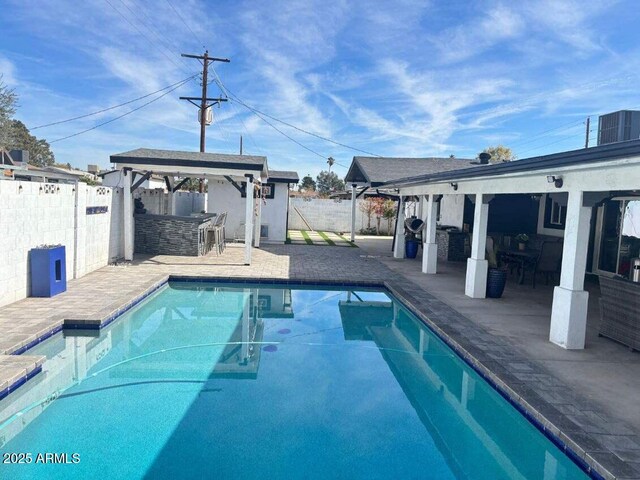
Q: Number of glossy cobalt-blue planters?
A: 2